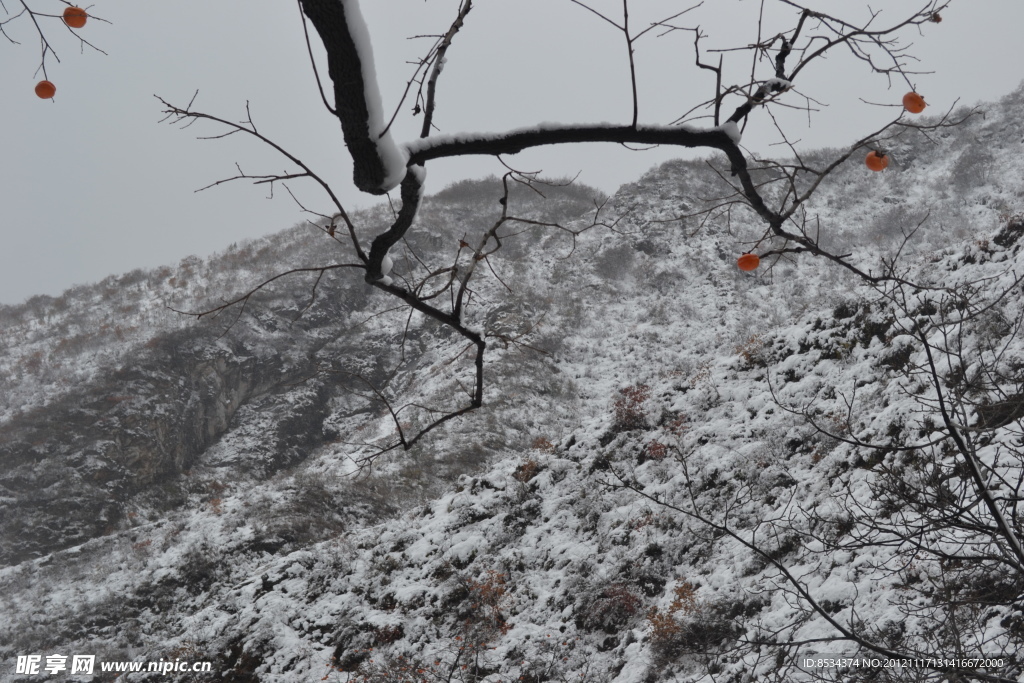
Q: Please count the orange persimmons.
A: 5